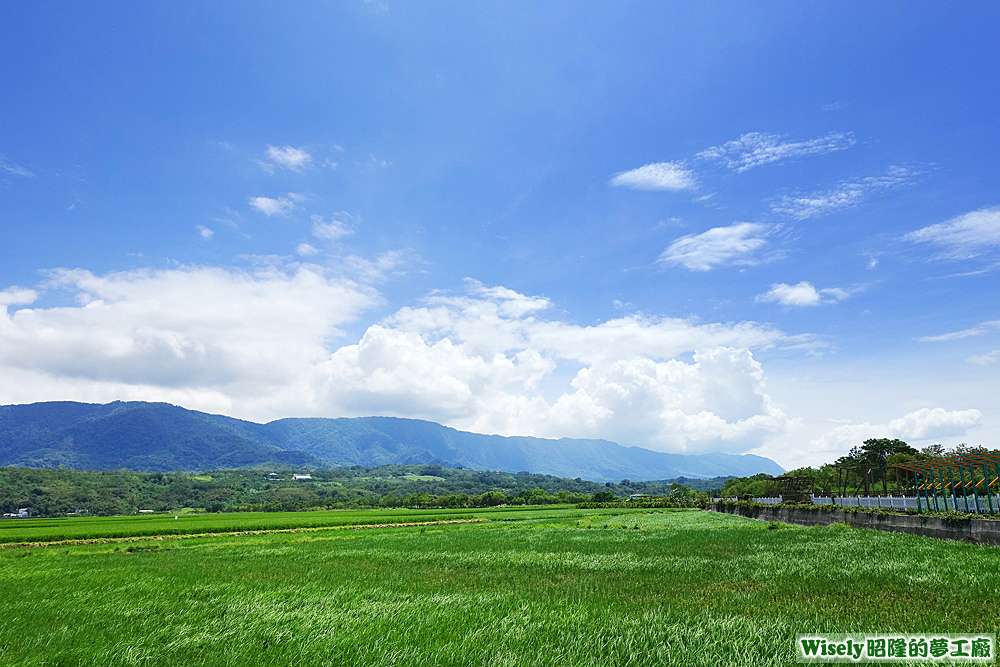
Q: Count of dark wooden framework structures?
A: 2